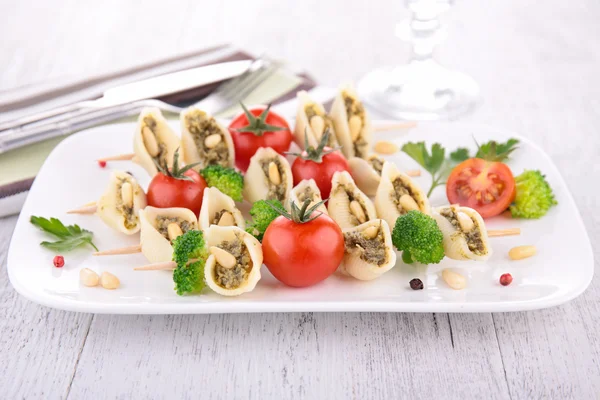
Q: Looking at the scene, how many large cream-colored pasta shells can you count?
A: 15